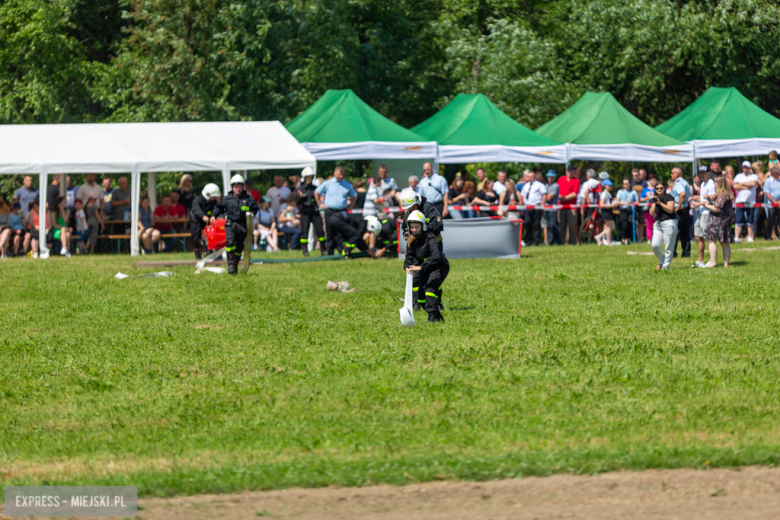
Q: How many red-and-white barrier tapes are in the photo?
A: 1